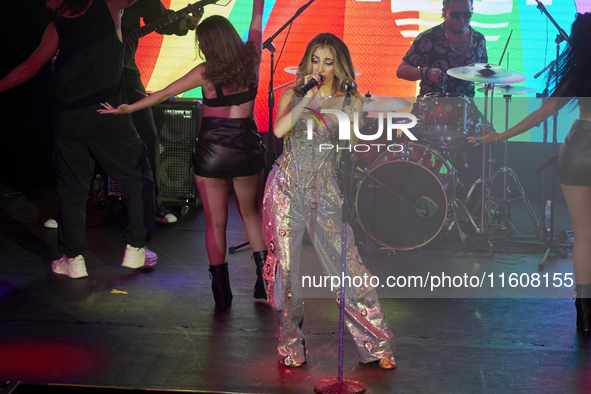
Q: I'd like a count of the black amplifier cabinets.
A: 1